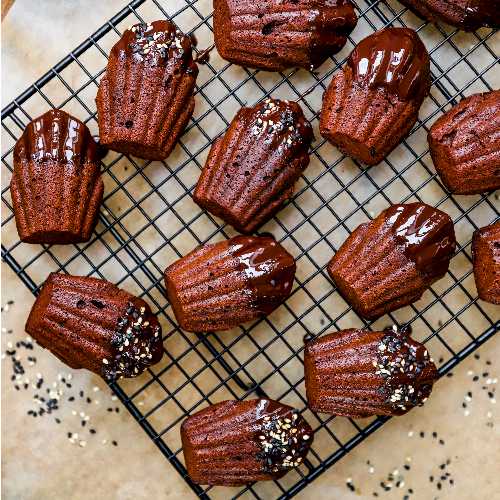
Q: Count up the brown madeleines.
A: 13